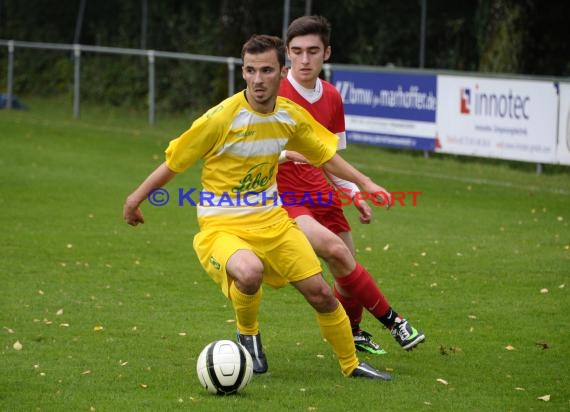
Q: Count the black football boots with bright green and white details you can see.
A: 2